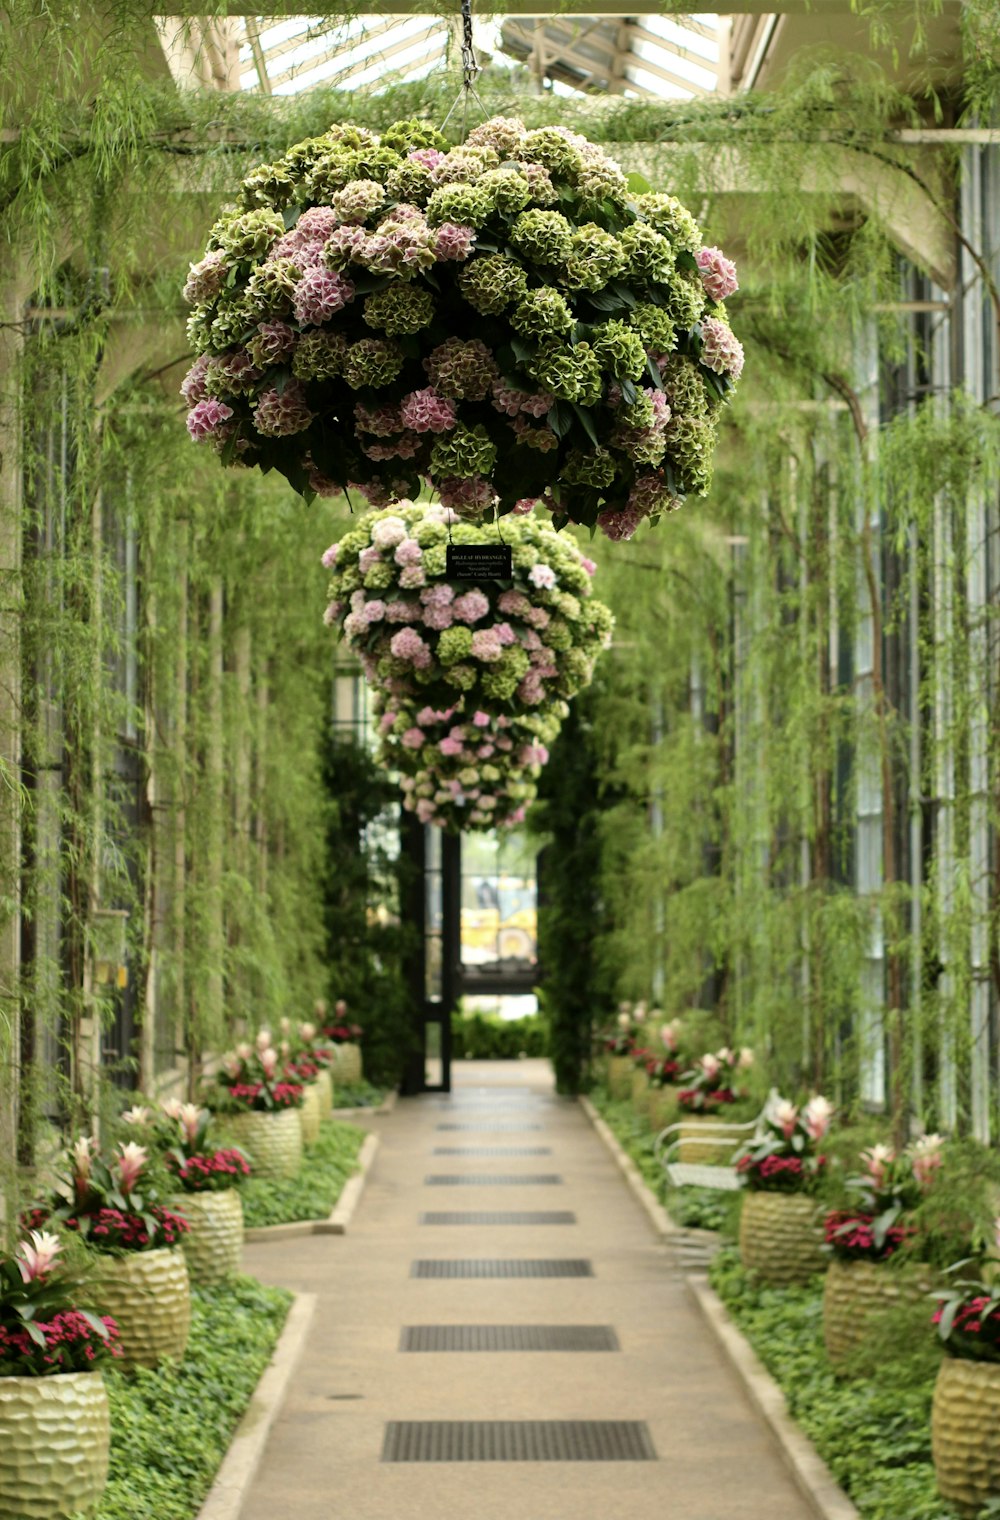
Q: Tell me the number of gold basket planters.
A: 14